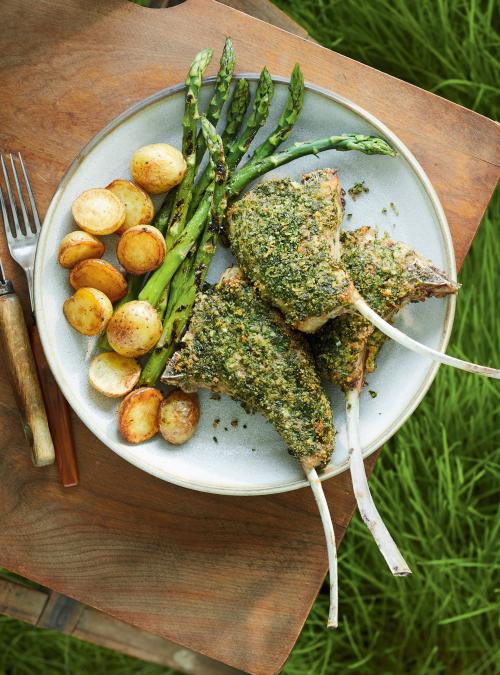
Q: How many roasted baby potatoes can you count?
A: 11